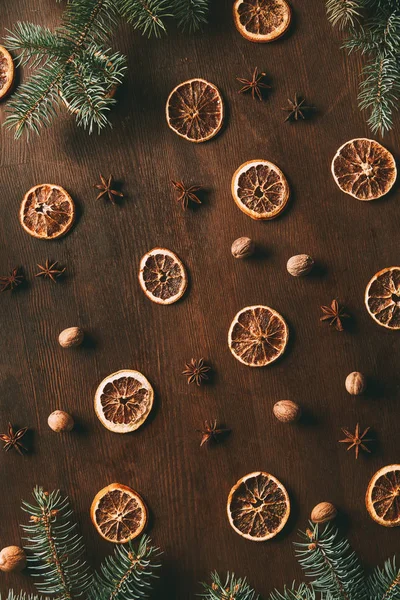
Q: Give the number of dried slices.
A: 13